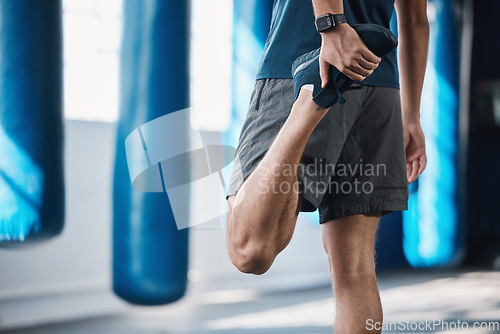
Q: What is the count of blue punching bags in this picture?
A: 4